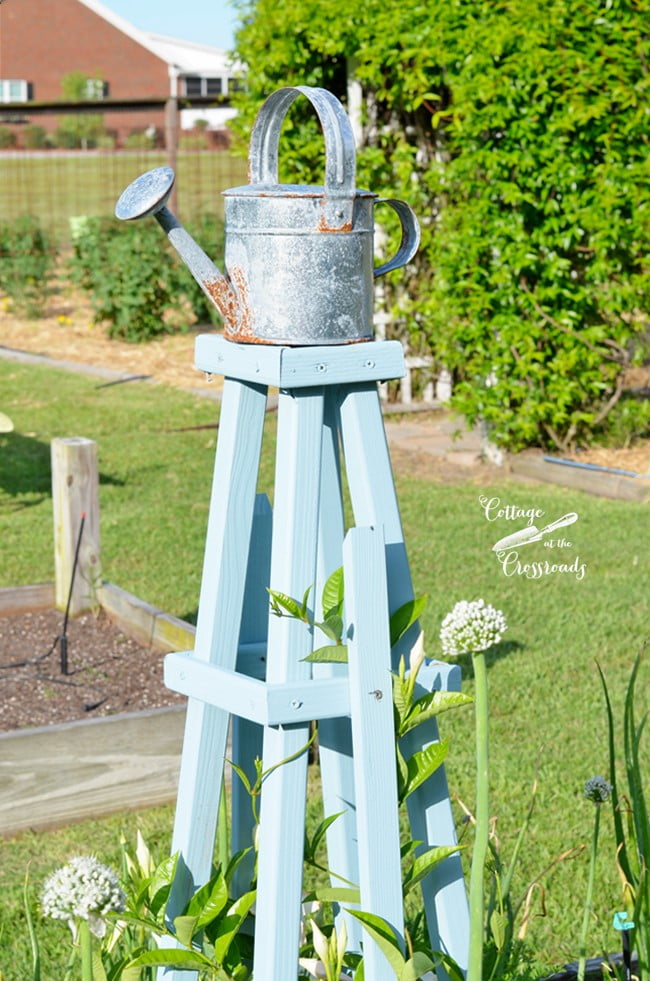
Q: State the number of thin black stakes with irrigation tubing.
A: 1